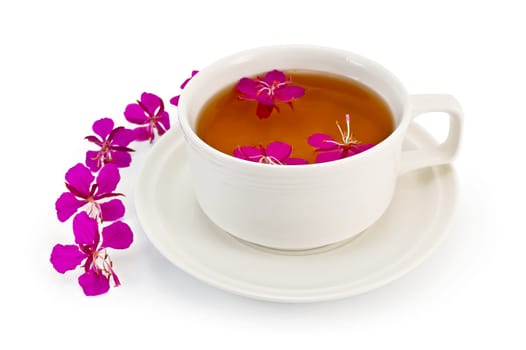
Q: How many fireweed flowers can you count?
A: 8